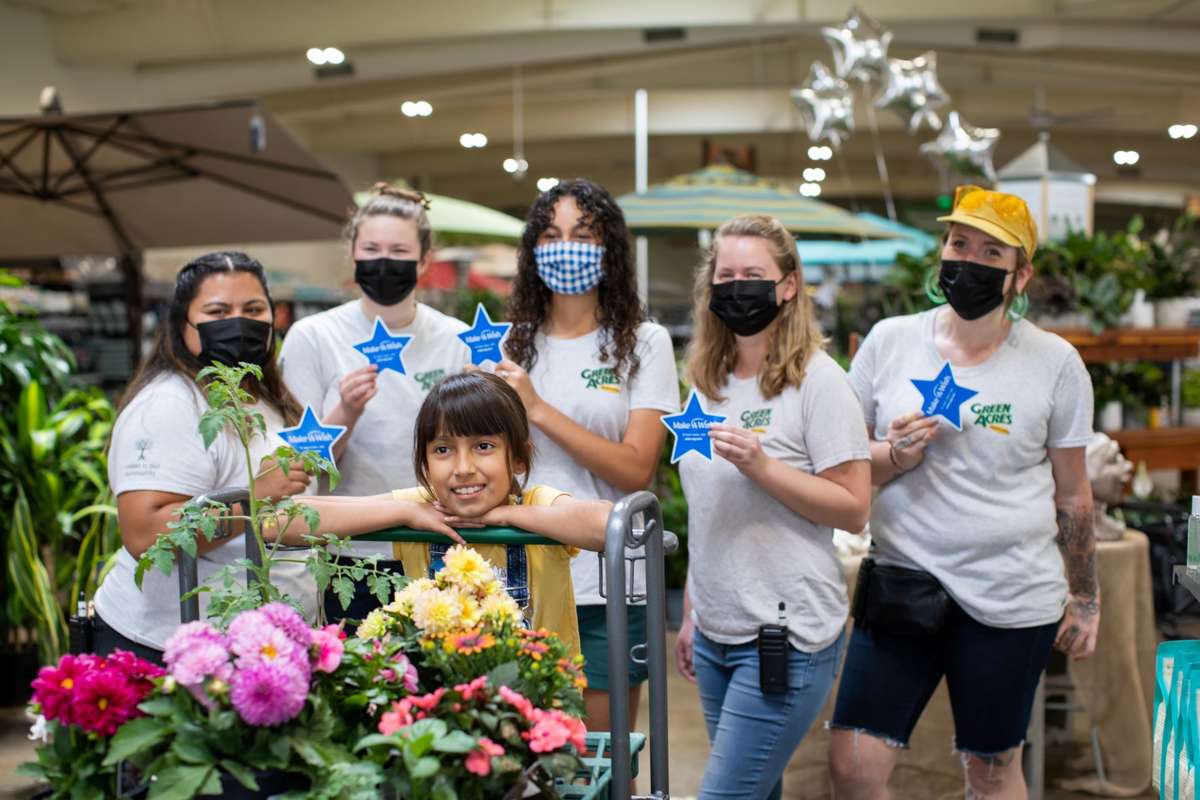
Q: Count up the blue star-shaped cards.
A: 5